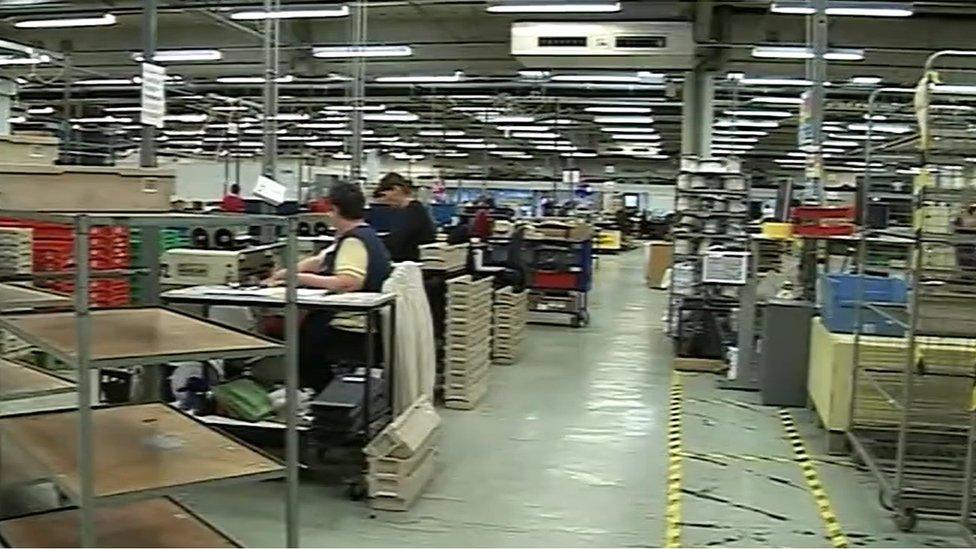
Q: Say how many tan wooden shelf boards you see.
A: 5